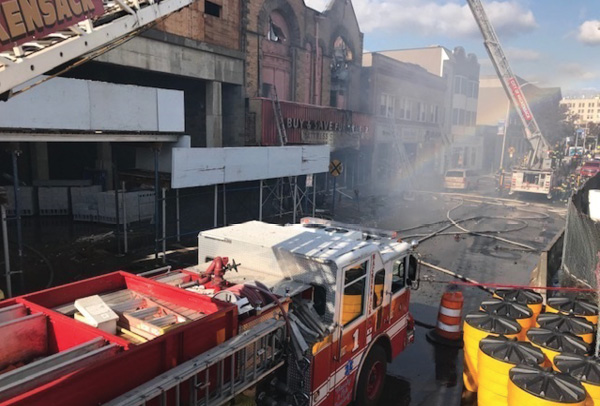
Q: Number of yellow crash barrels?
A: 9